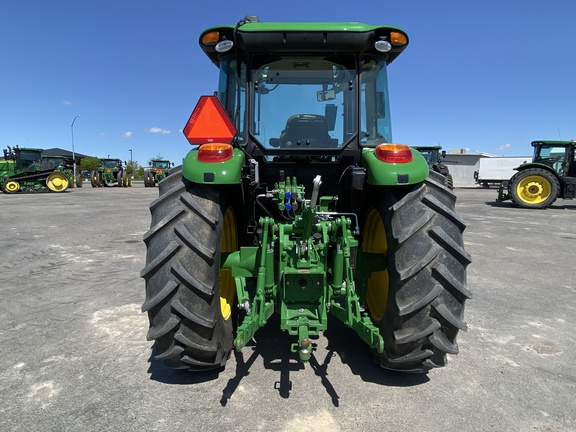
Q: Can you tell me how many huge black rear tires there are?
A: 2